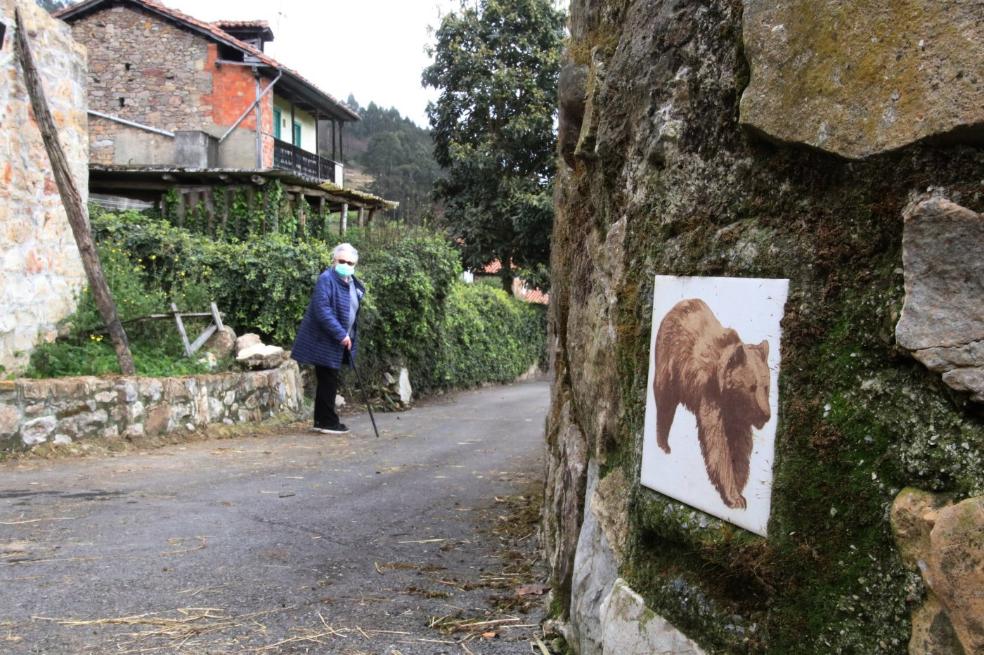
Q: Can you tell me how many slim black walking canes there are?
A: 1